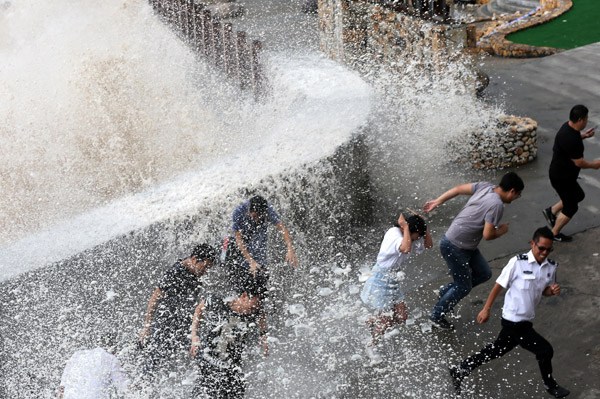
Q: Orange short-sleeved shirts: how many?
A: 0